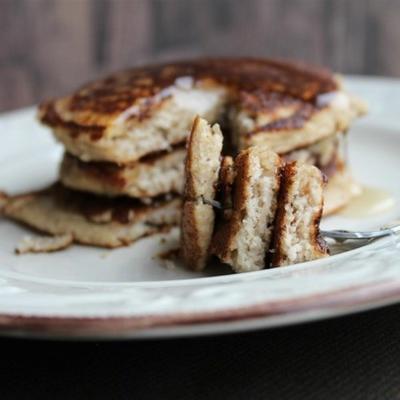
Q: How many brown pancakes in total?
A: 3